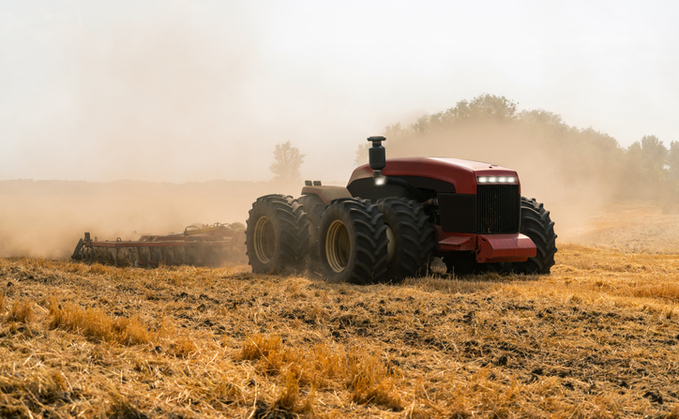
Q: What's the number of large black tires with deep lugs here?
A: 5